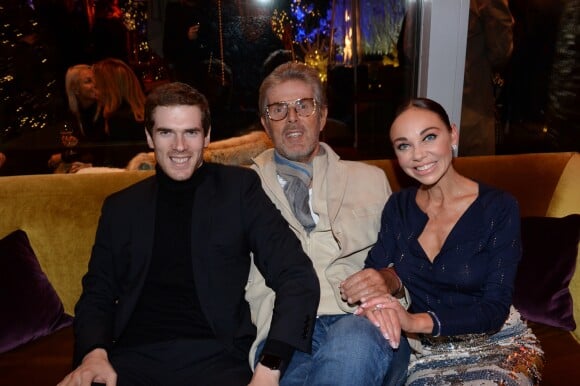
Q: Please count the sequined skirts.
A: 1